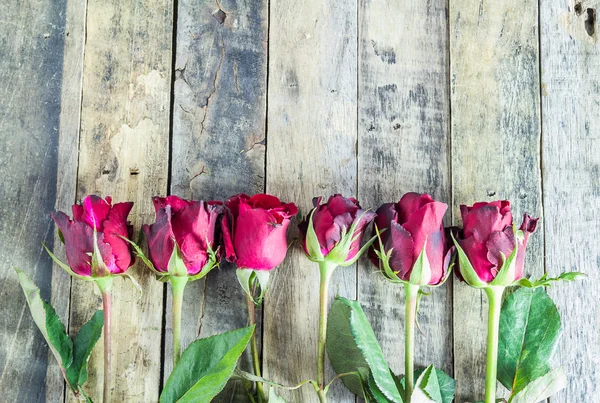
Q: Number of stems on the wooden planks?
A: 6